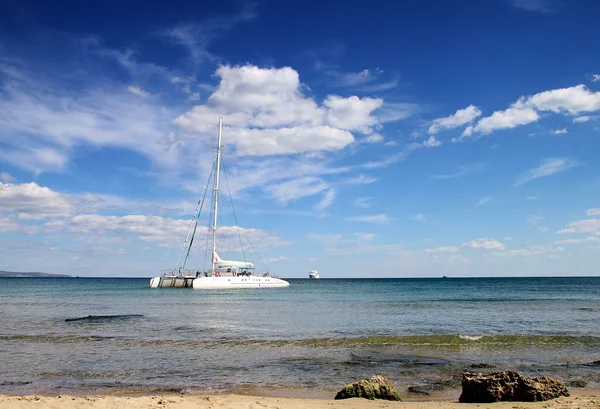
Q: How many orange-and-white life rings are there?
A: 5